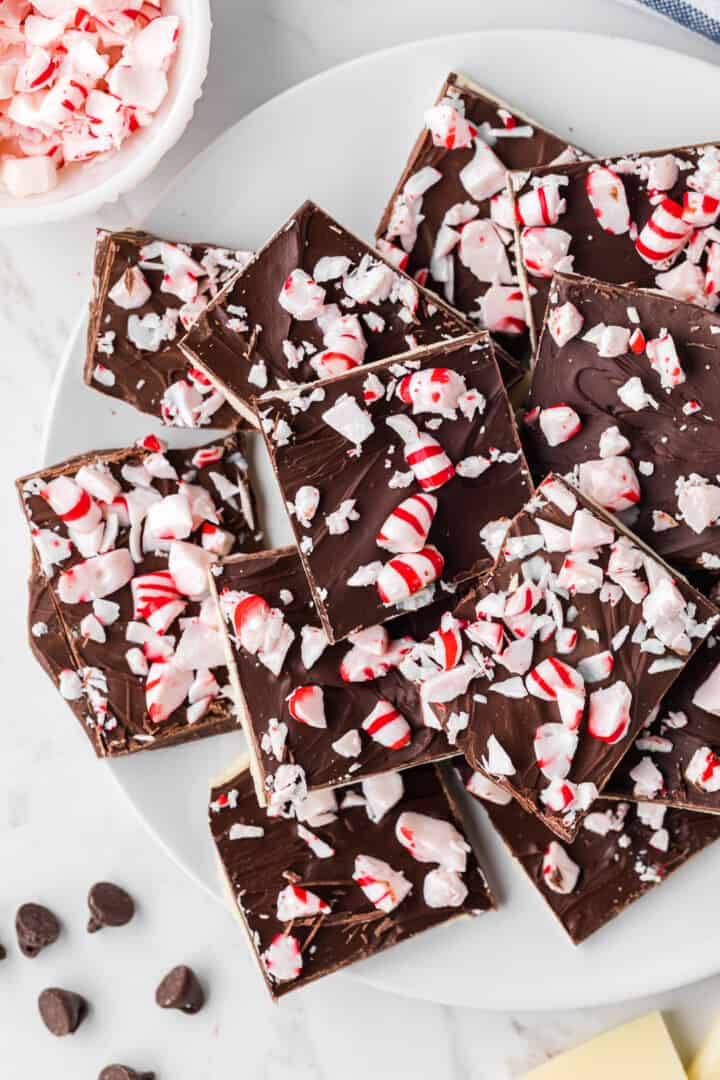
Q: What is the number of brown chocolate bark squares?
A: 12